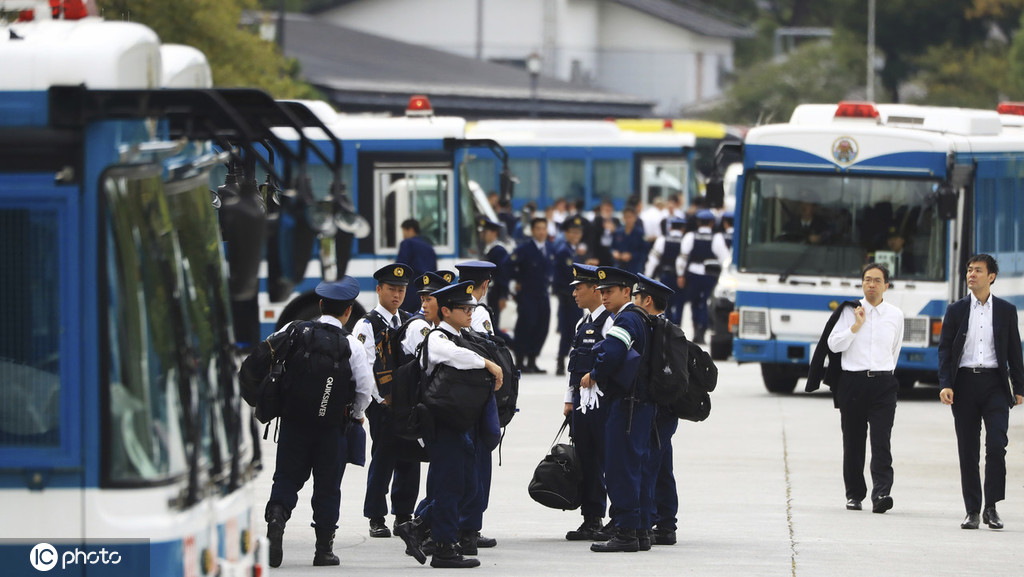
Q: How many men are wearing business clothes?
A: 2